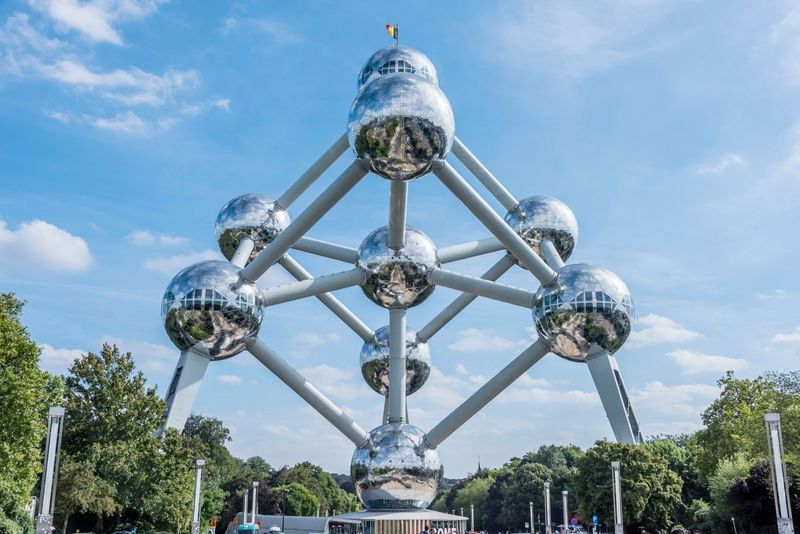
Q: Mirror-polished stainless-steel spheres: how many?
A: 9